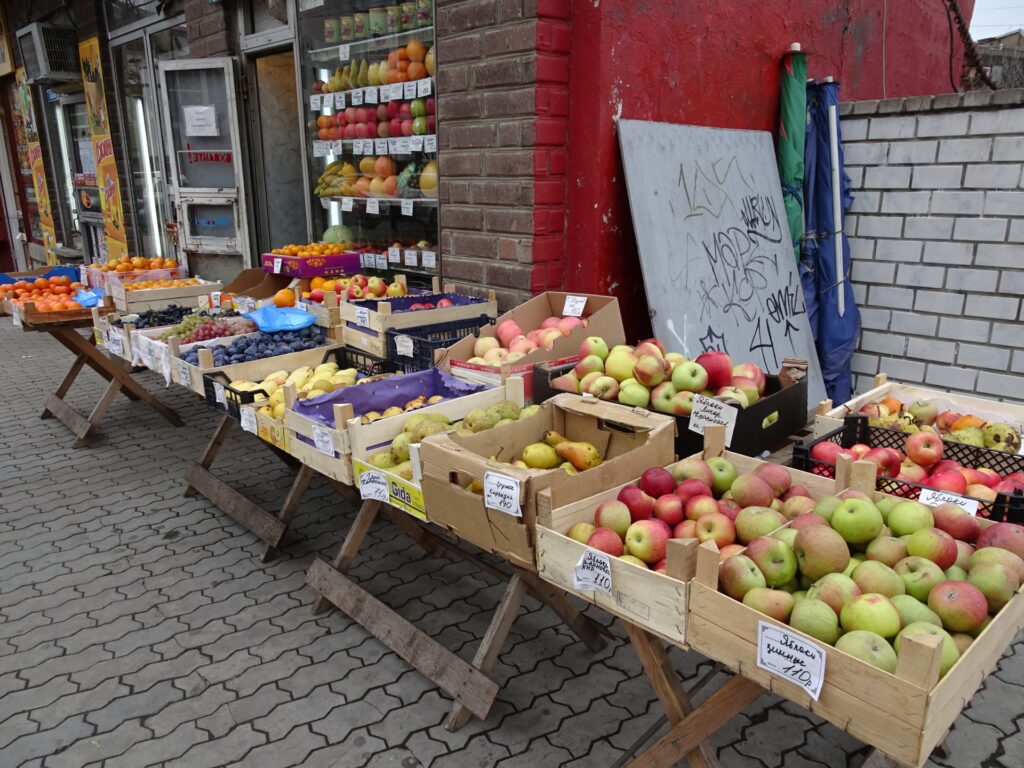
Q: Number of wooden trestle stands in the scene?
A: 4